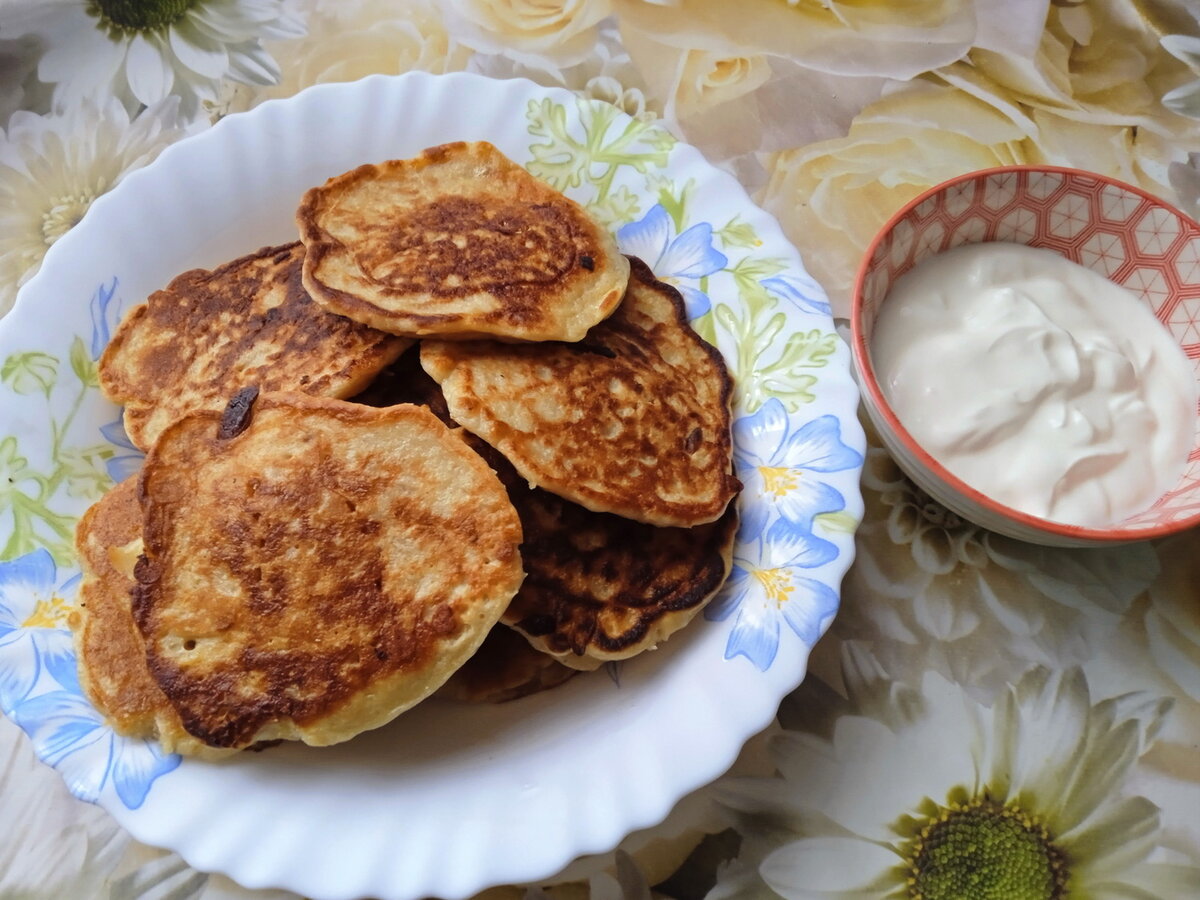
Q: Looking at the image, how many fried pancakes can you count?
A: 7